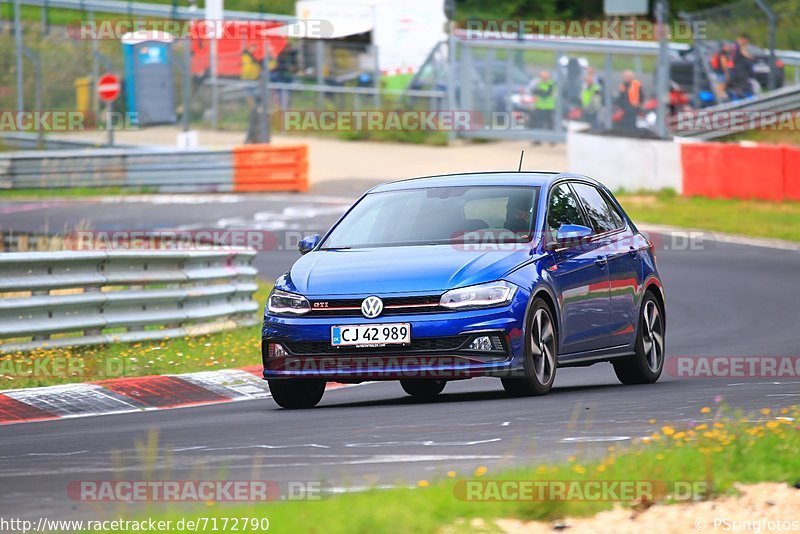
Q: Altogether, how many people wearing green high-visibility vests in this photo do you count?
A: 2